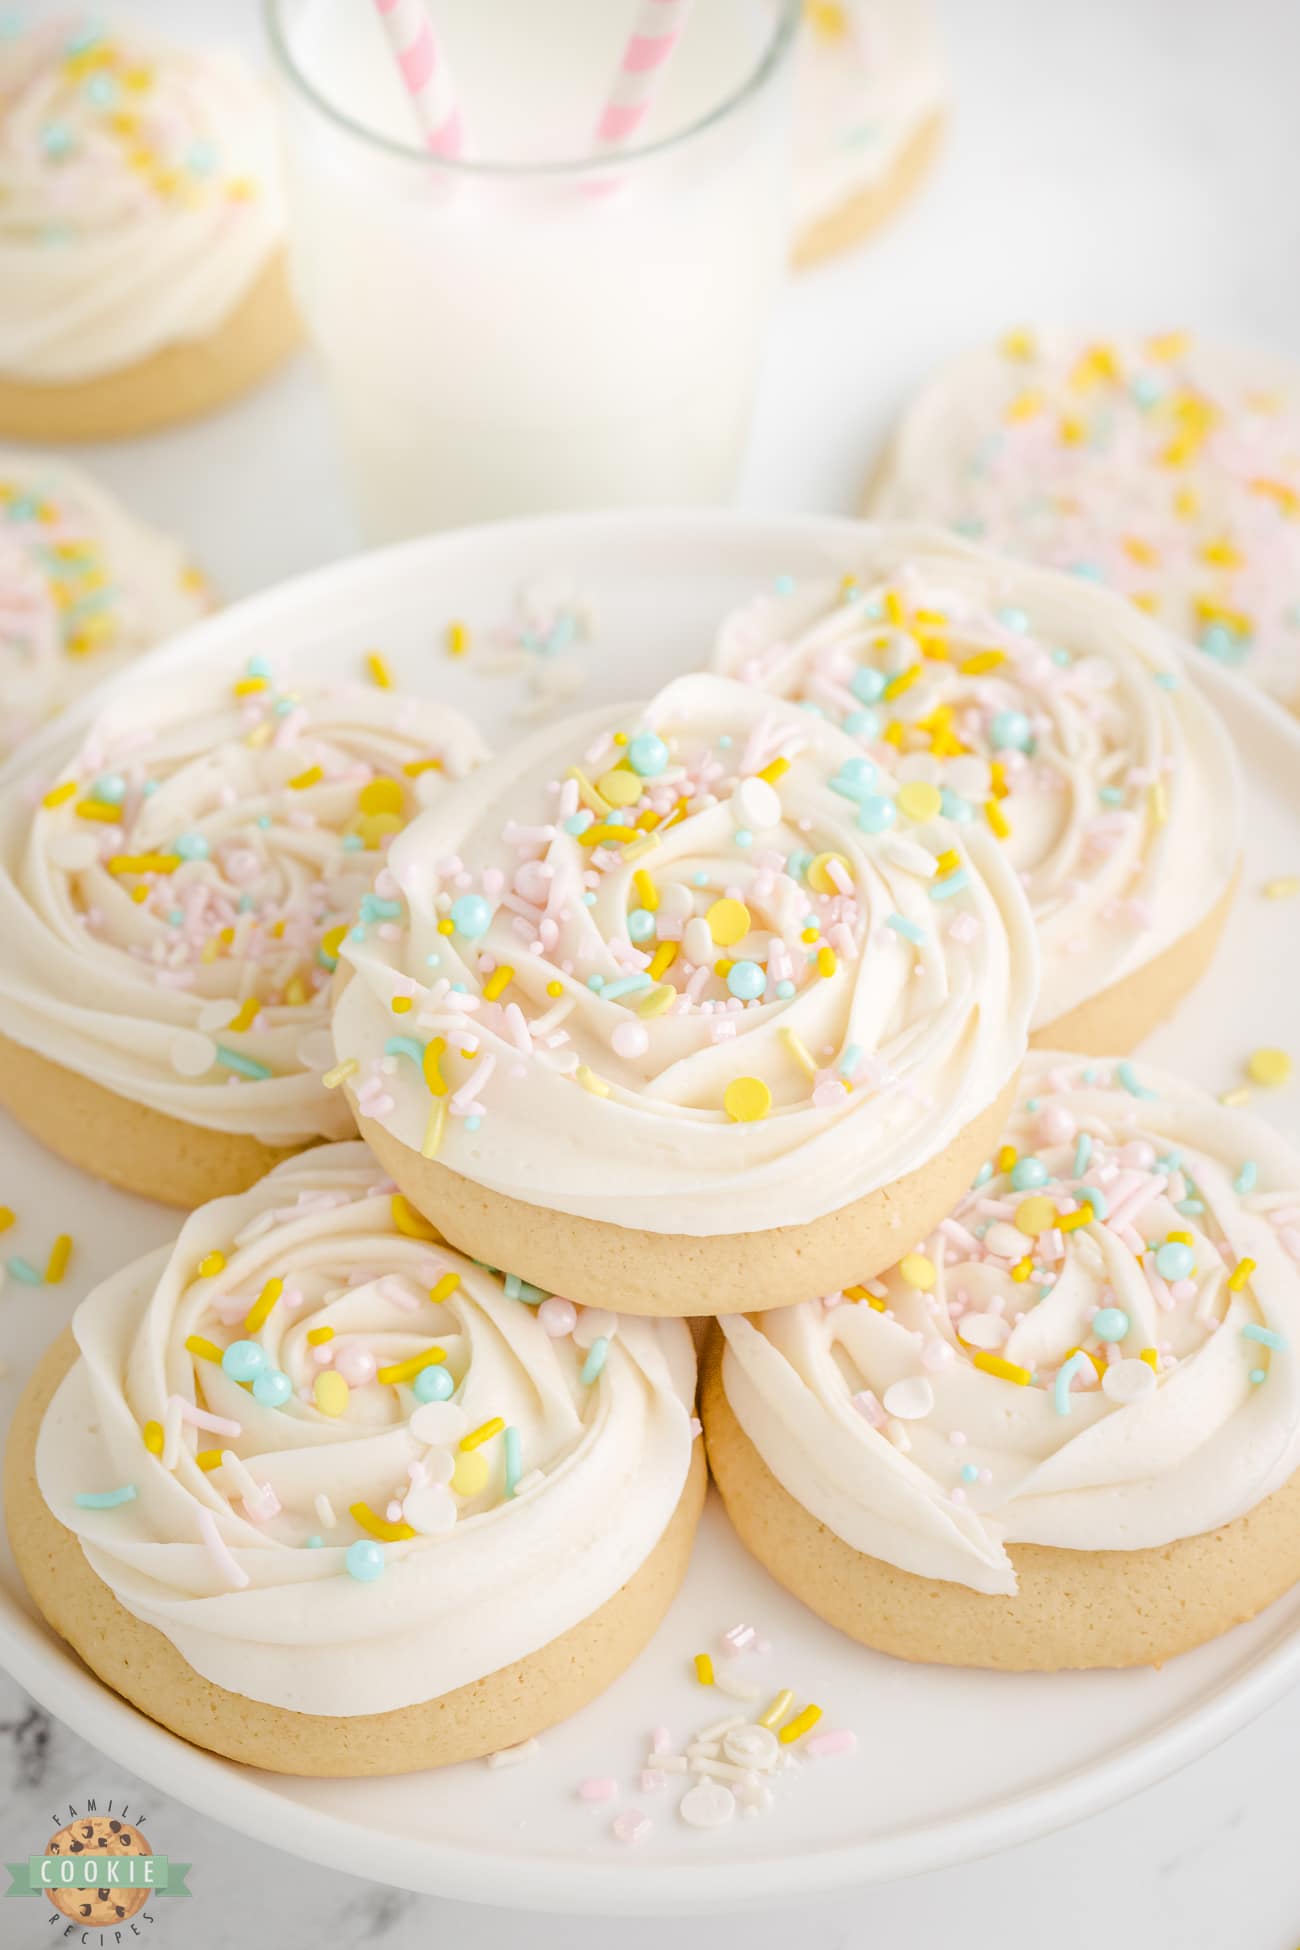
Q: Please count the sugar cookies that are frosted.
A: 9